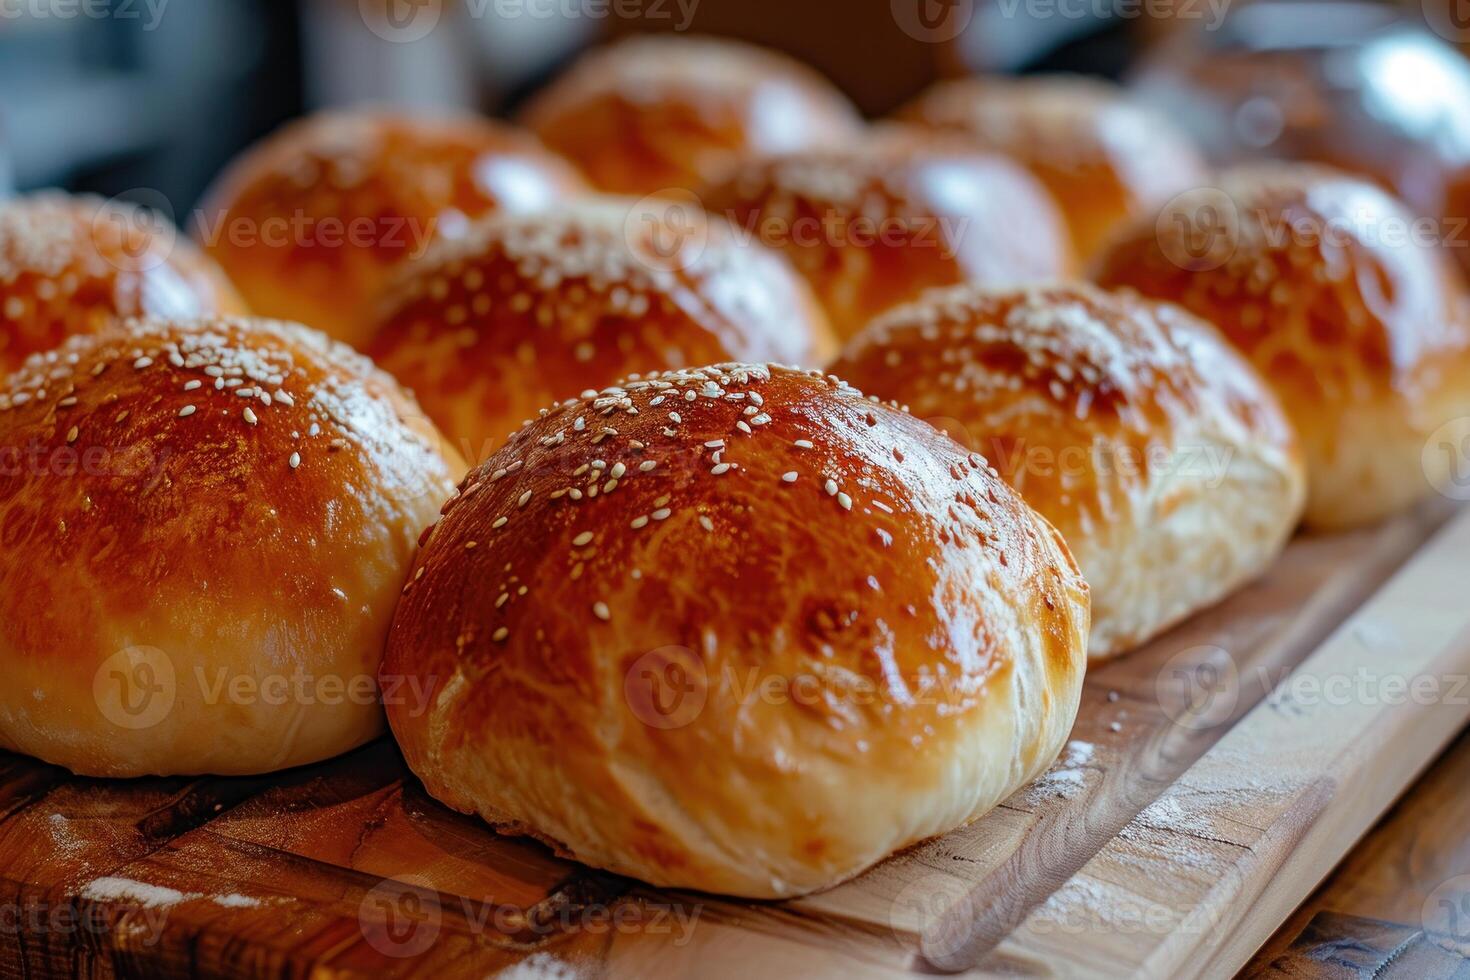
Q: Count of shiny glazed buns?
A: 10